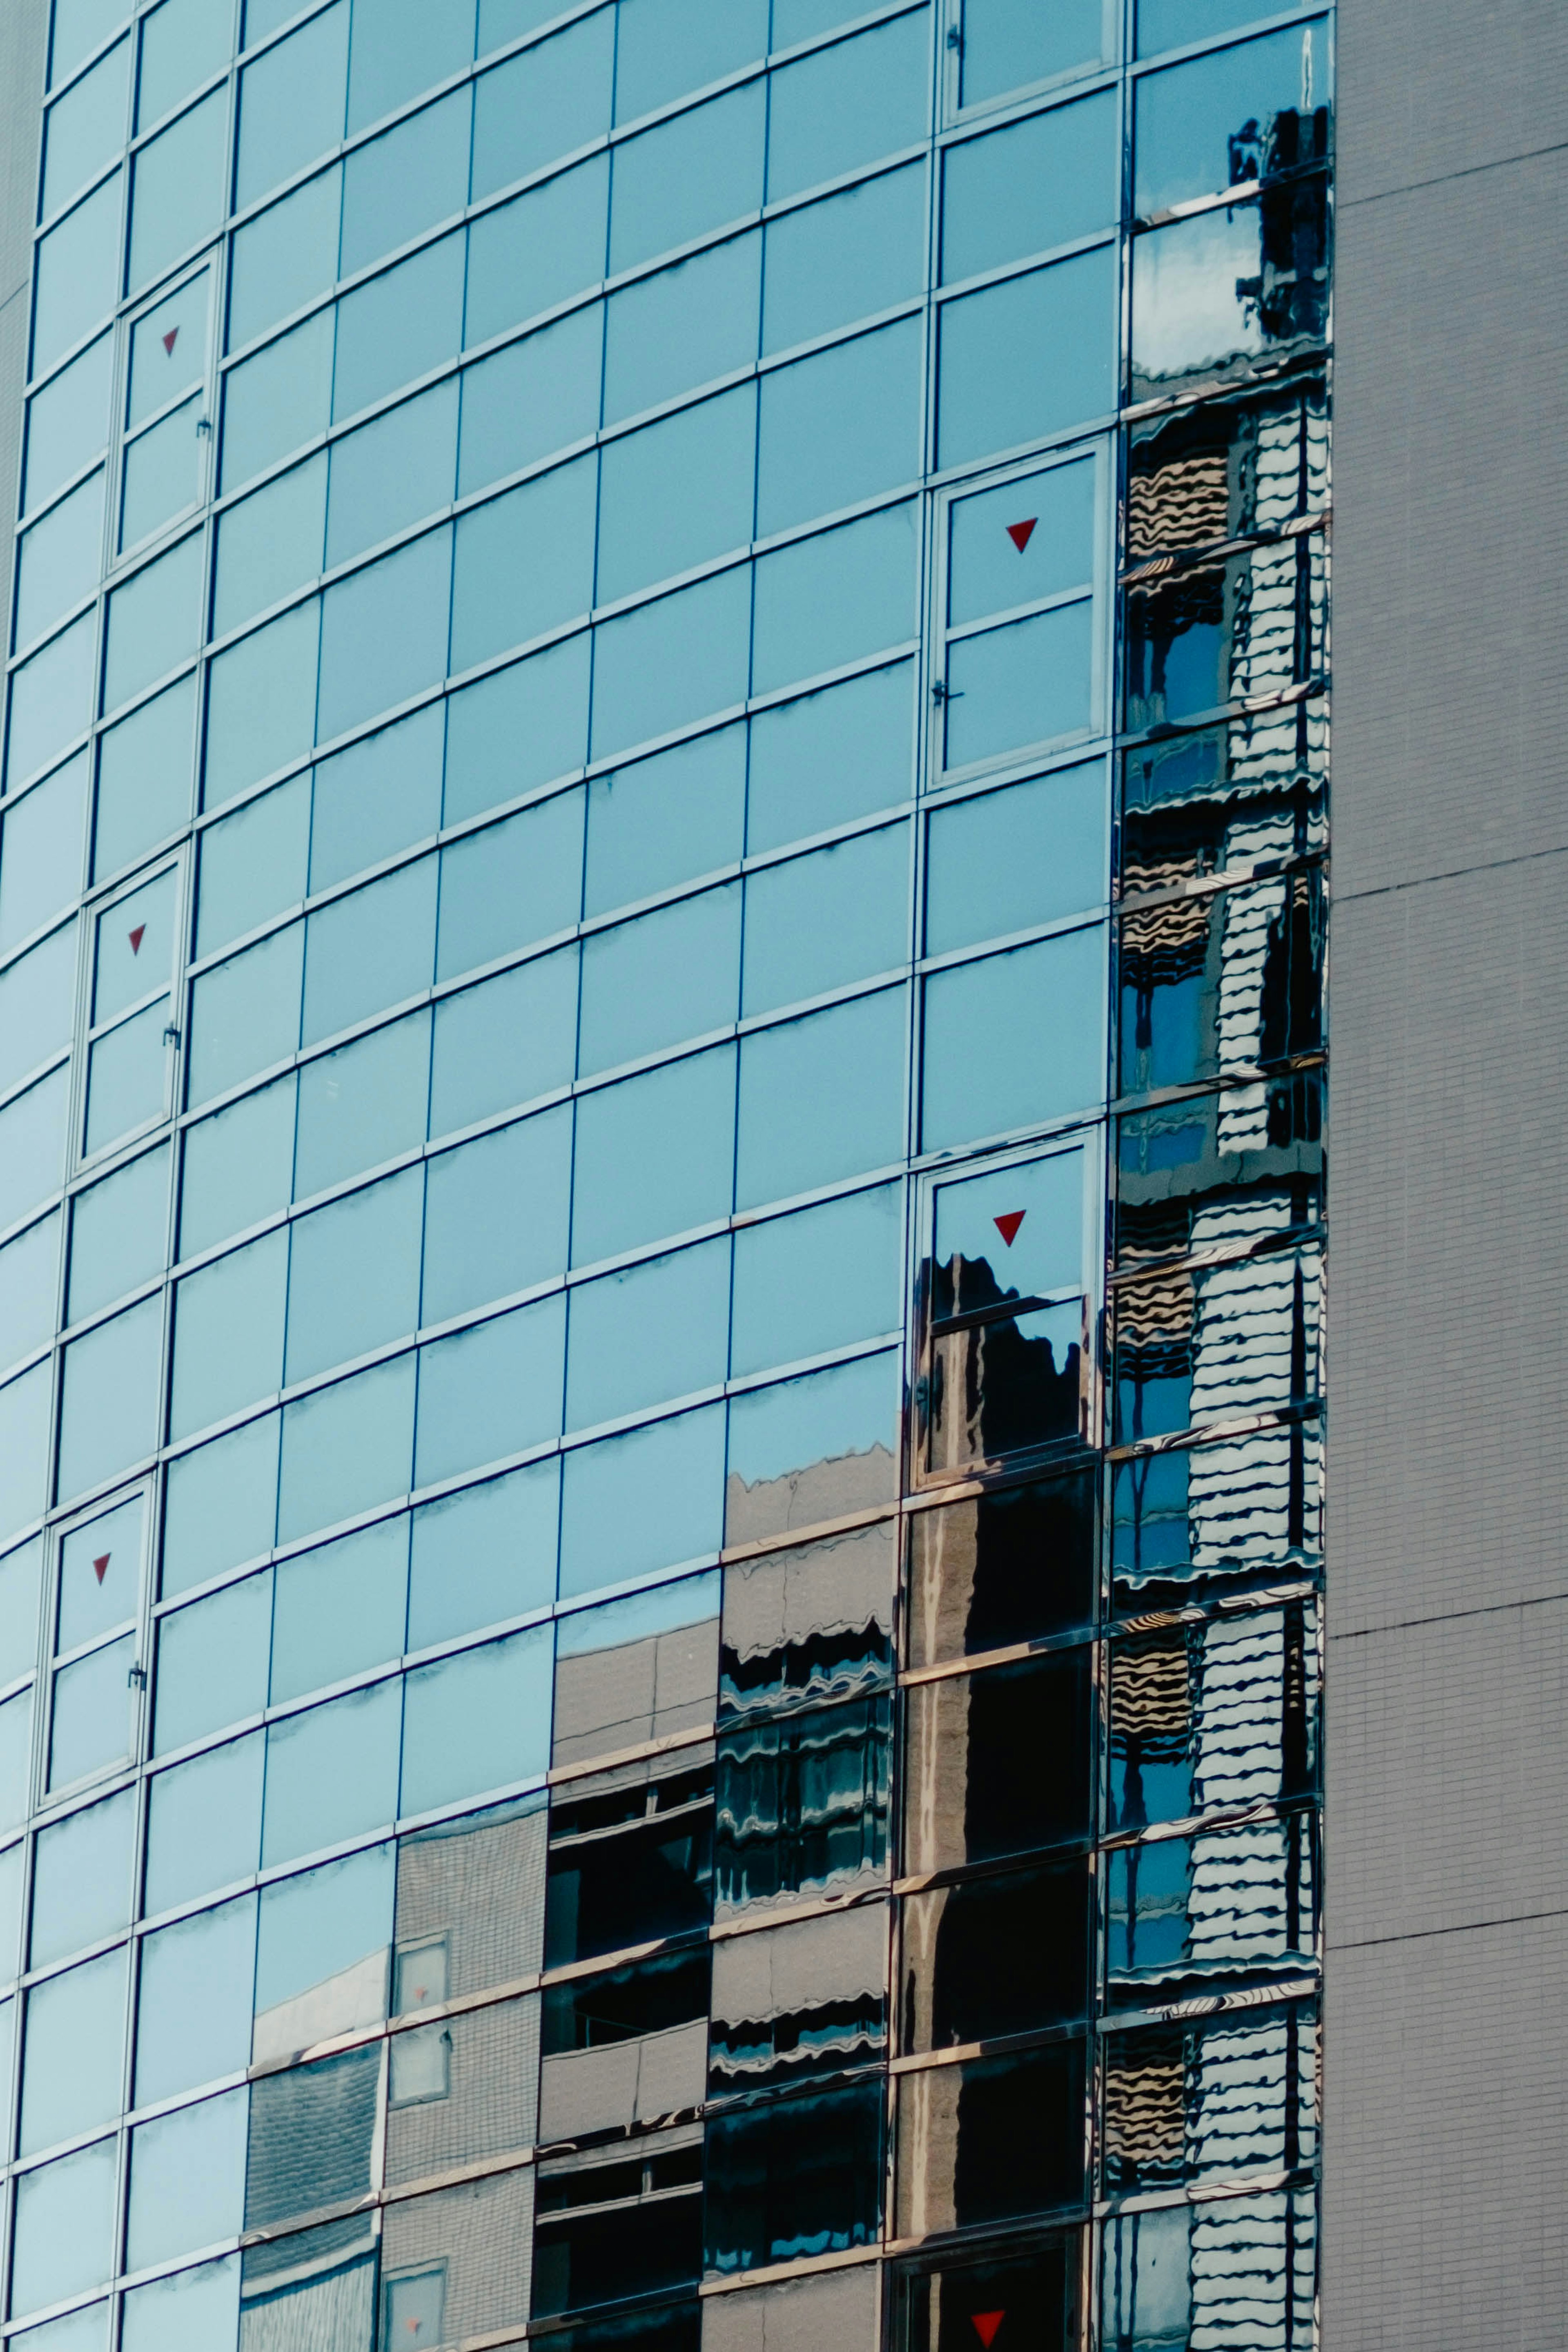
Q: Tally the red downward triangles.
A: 6